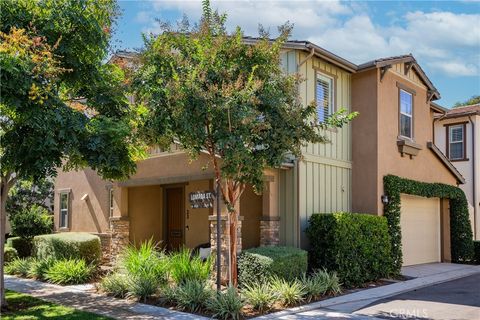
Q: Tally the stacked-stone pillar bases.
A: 3